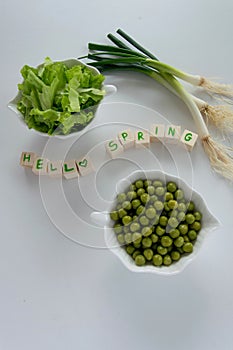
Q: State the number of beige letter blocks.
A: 11